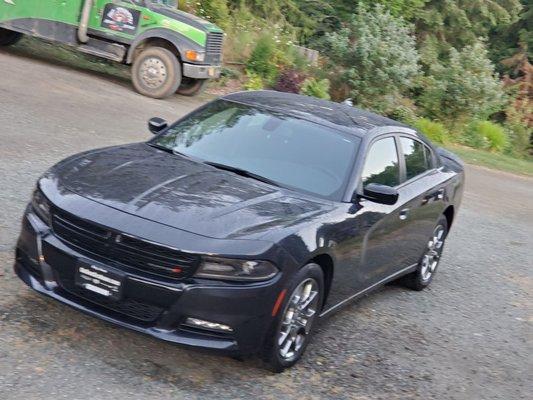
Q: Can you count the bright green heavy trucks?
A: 1